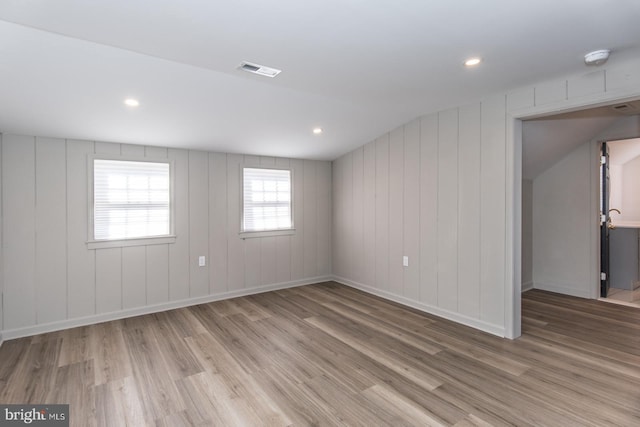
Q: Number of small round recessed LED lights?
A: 3